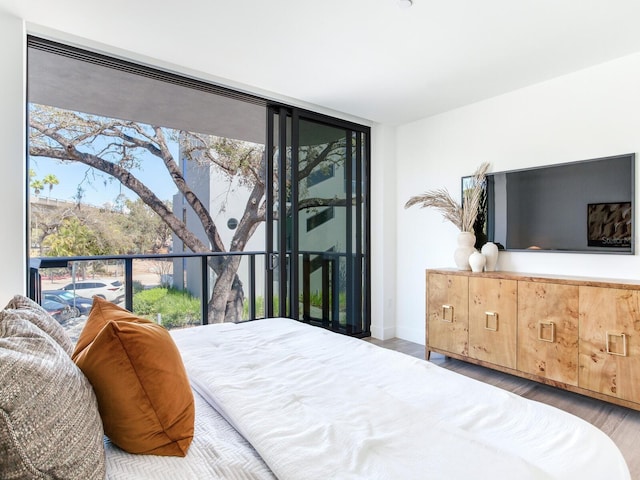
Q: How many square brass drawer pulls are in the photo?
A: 4